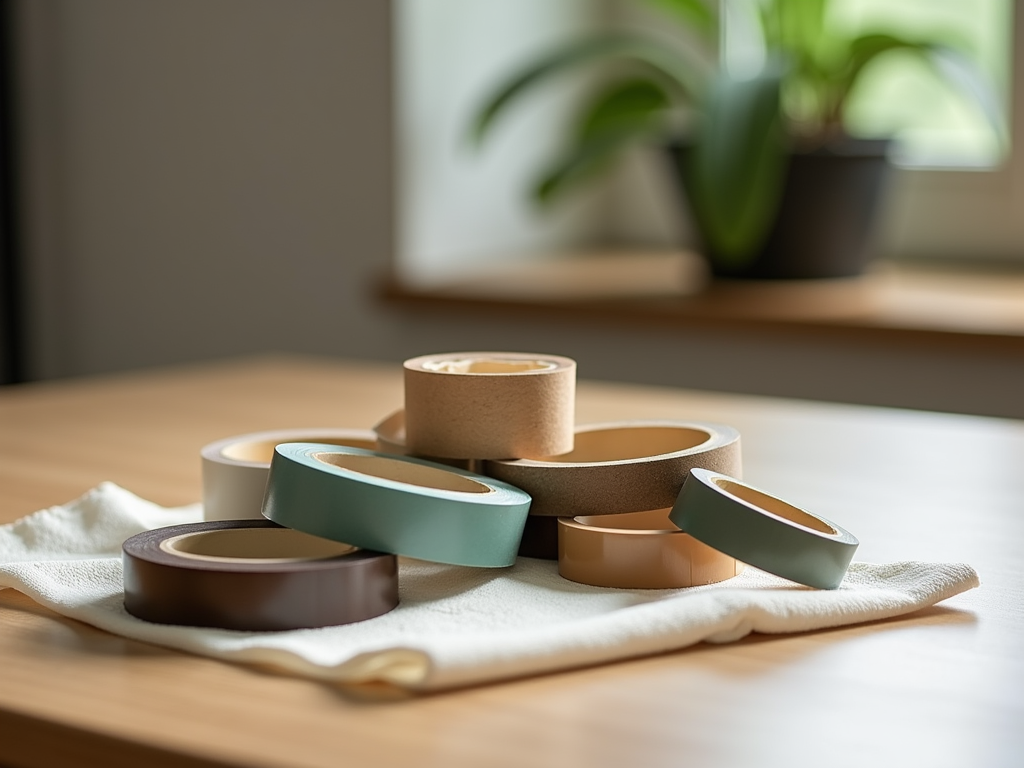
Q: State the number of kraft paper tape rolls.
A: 2